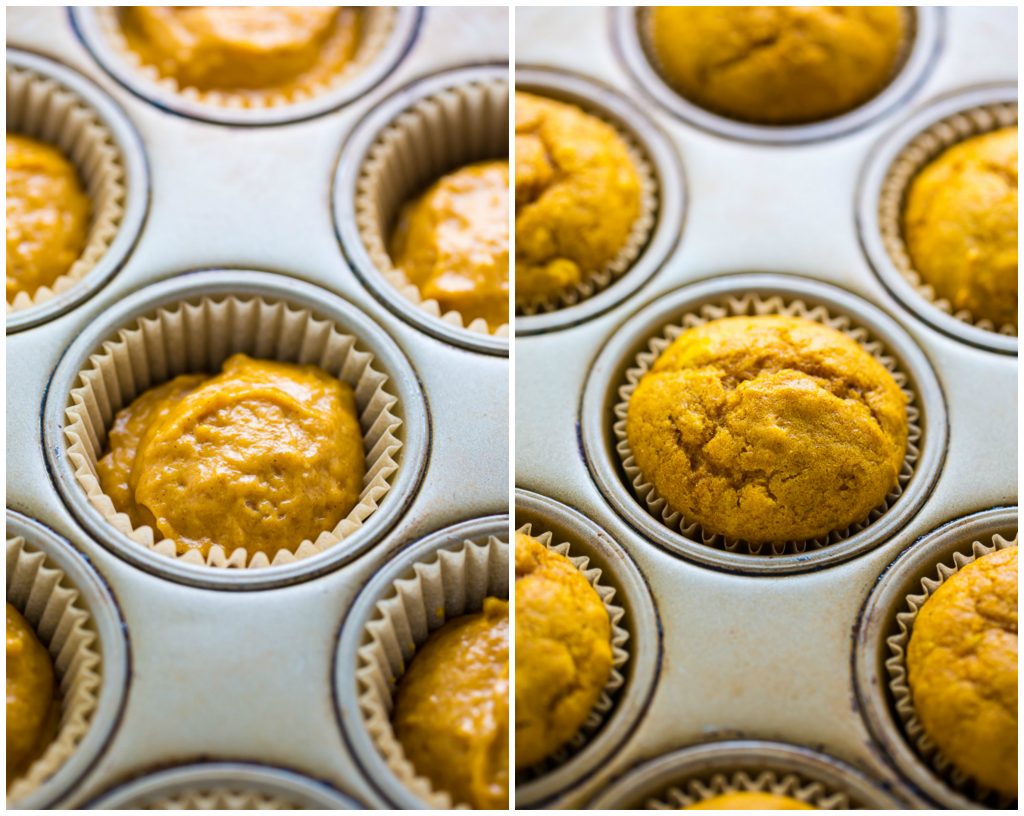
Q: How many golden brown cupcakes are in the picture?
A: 7